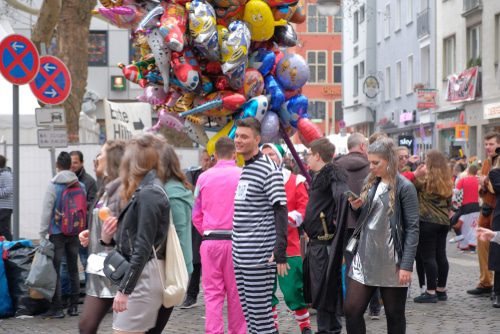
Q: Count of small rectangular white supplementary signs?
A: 2